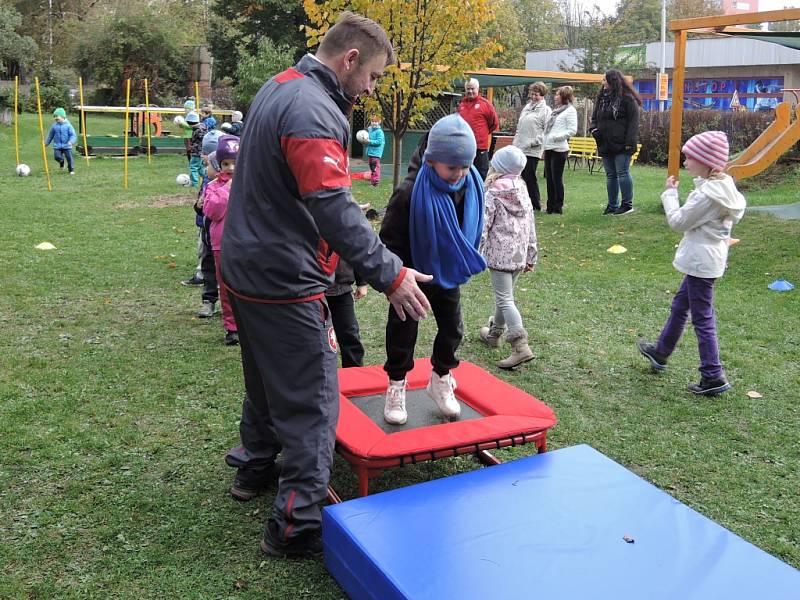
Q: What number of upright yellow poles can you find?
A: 6